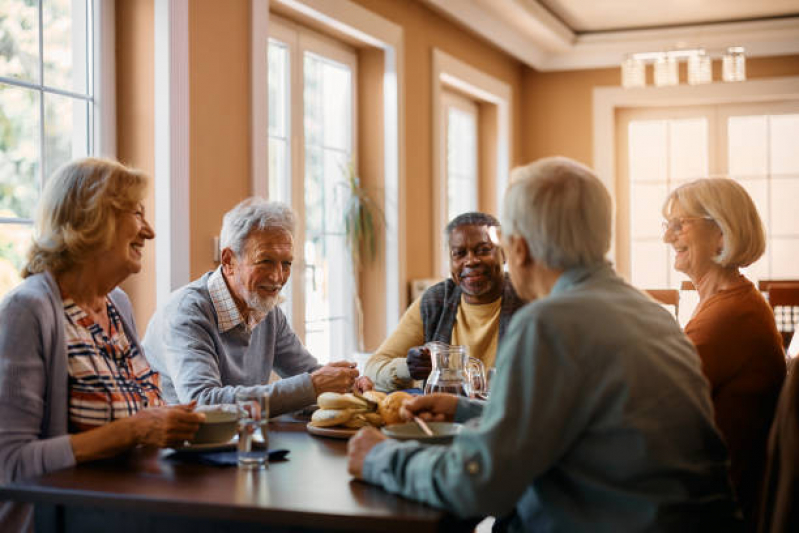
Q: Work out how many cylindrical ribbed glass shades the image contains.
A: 4